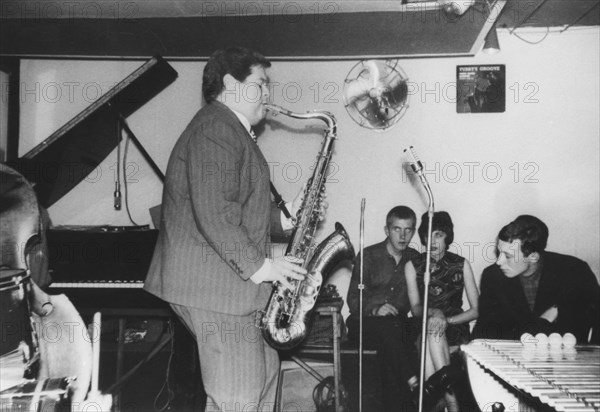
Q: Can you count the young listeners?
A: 3